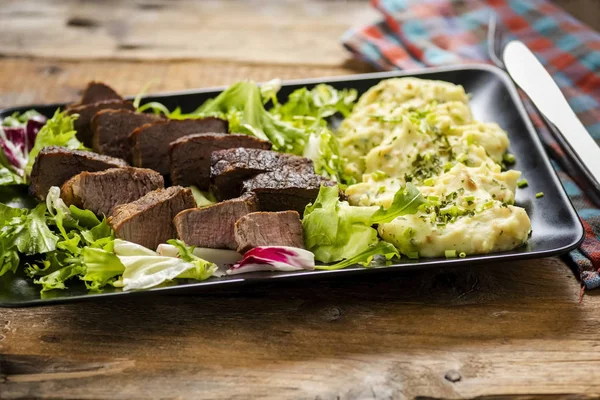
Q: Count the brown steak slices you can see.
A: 12